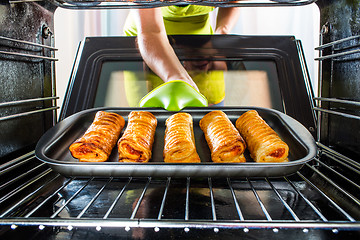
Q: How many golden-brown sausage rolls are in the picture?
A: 5